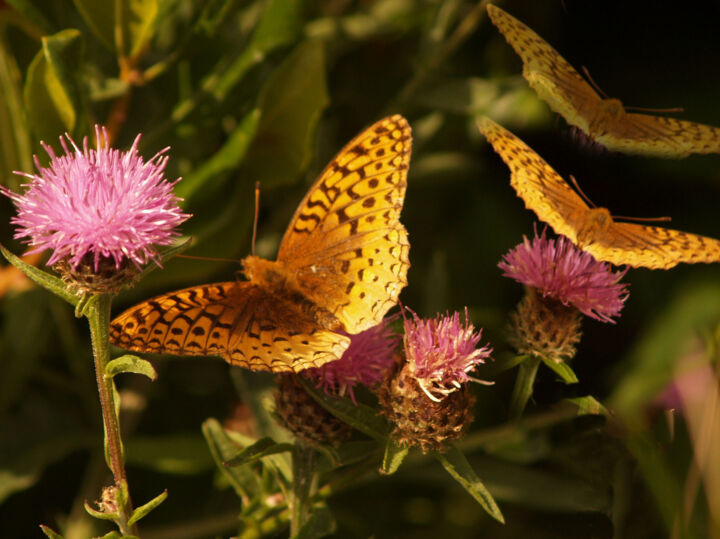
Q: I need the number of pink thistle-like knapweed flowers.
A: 4